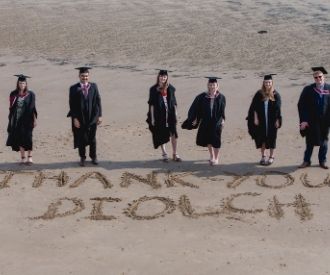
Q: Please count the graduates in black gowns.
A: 6